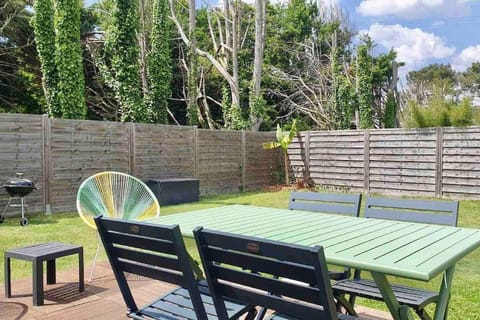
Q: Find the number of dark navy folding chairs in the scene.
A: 4